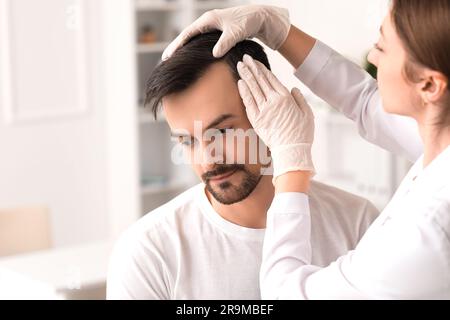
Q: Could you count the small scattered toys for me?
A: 0